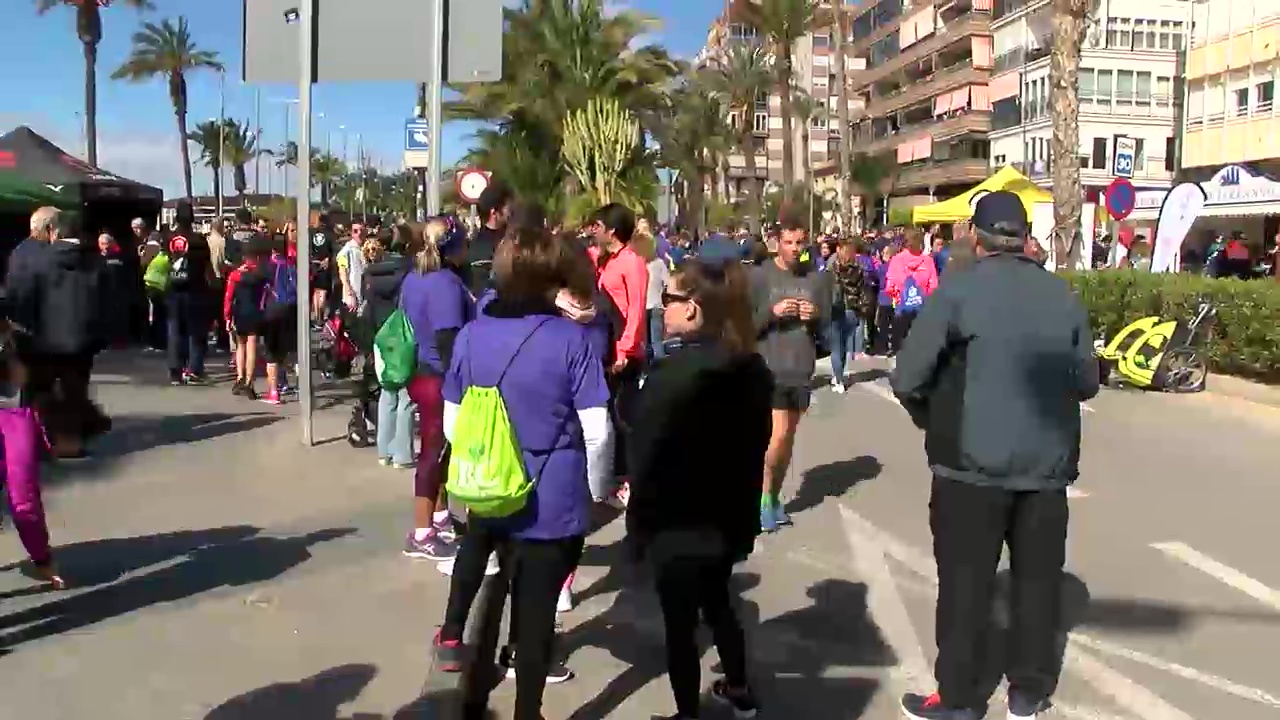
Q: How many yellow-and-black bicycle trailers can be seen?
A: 1